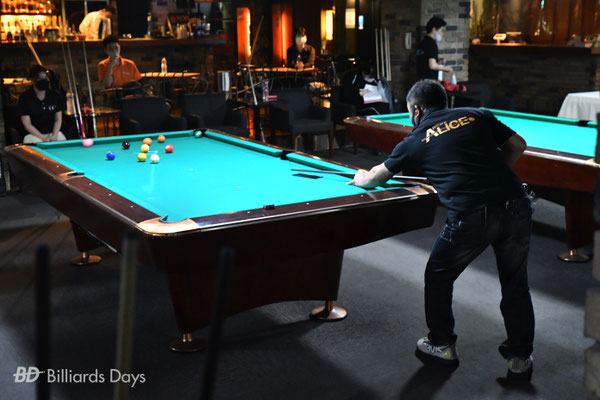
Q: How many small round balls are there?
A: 10